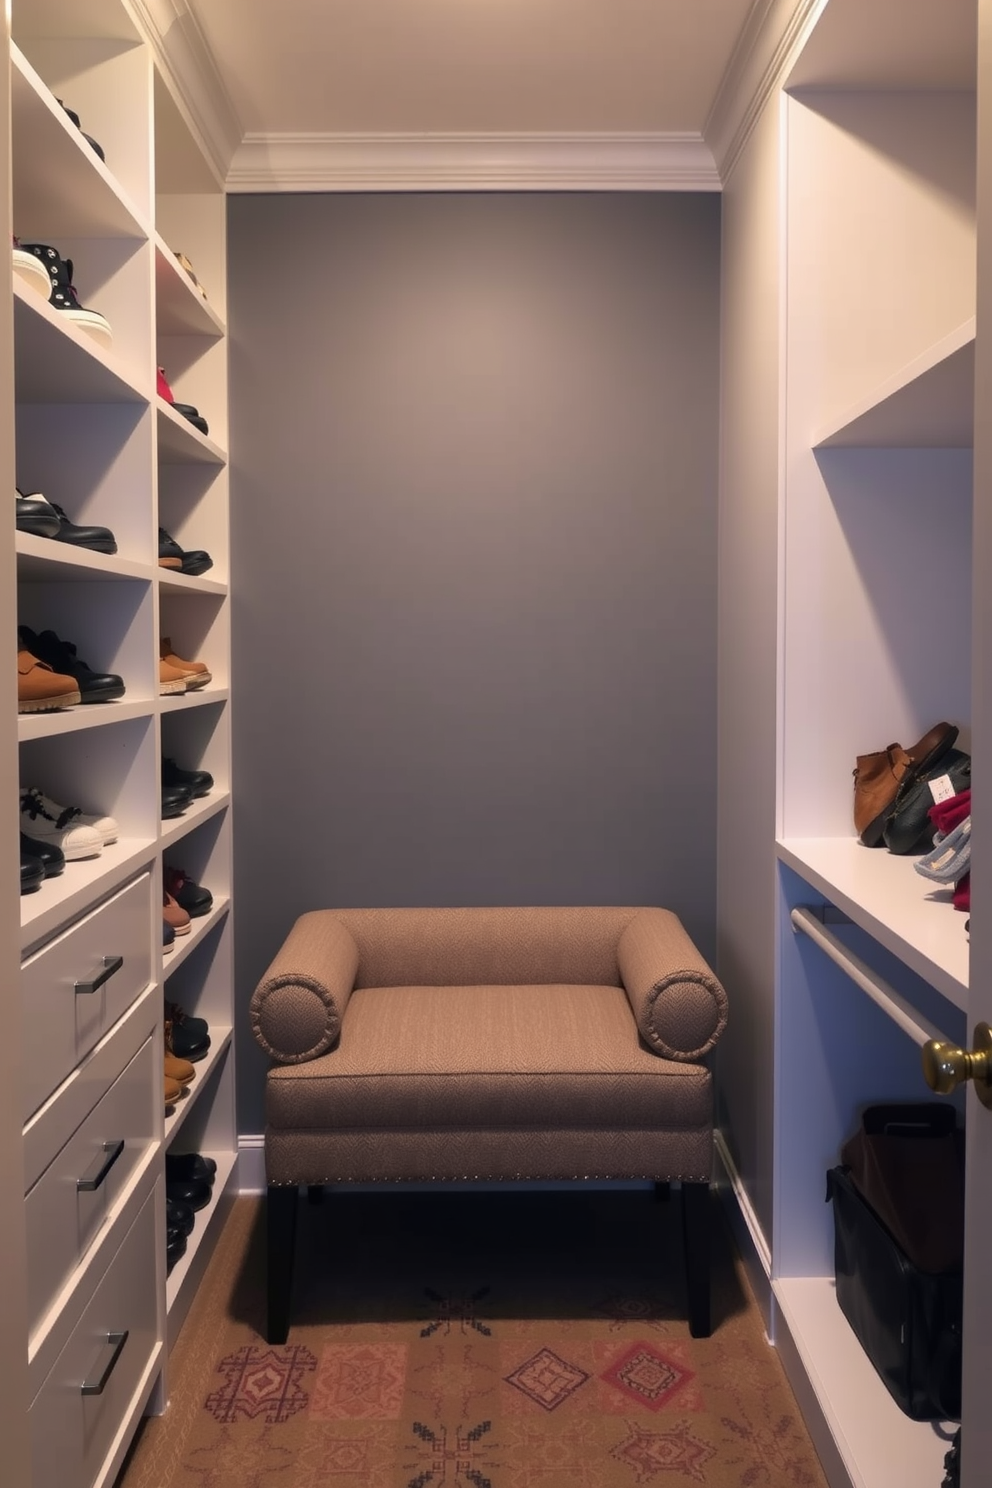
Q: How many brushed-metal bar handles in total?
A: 3